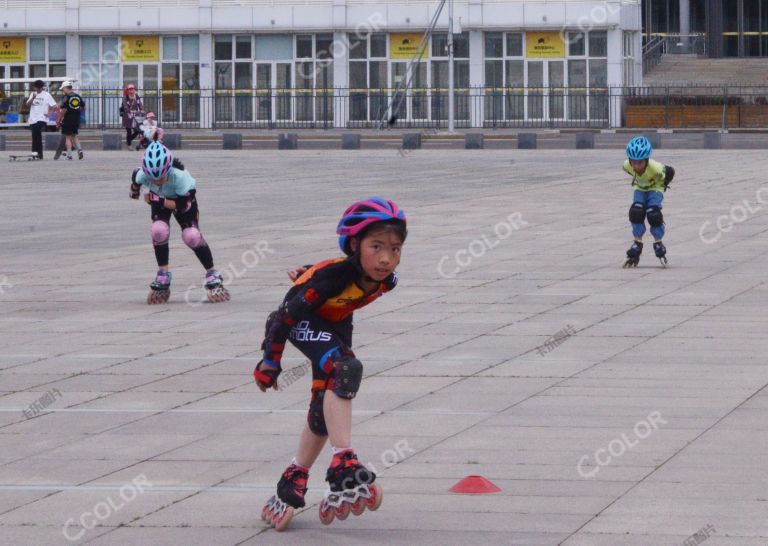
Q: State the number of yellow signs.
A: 4